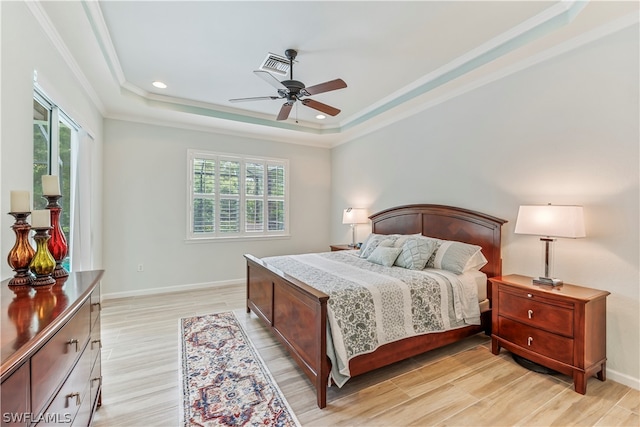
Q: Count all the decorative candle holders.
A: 3